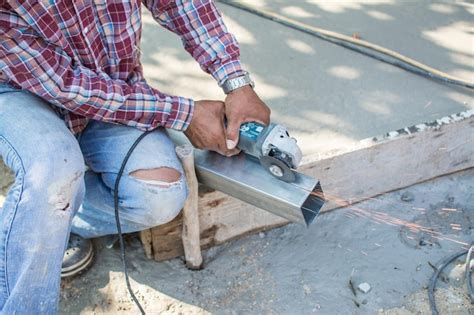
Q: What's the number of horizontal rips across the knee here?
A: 1